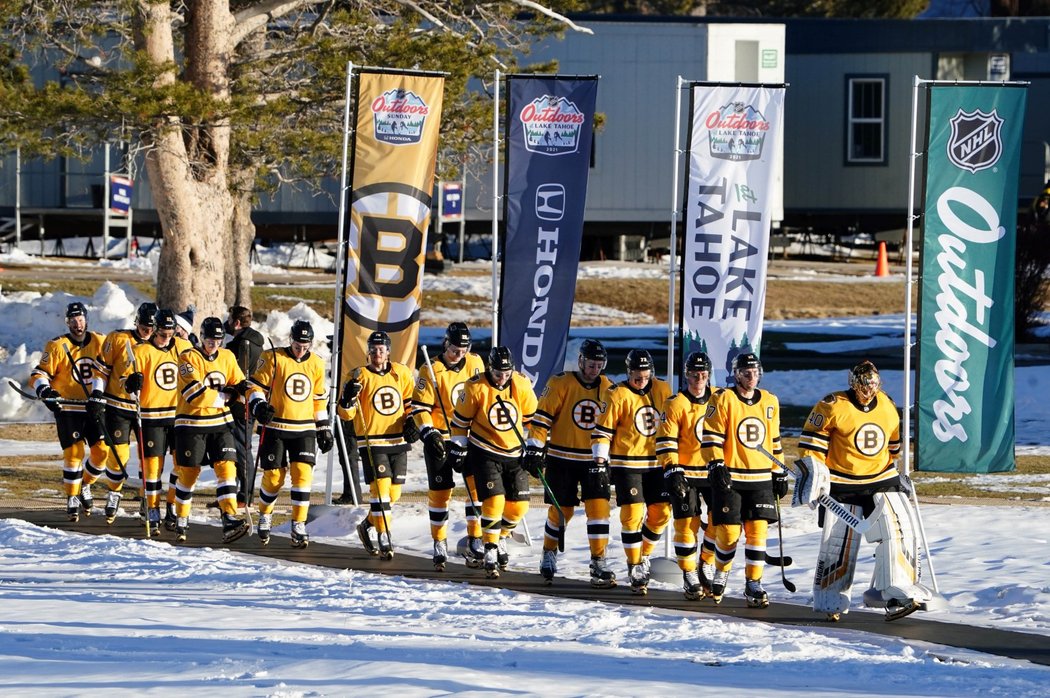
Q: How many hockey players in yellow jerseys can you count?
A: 13